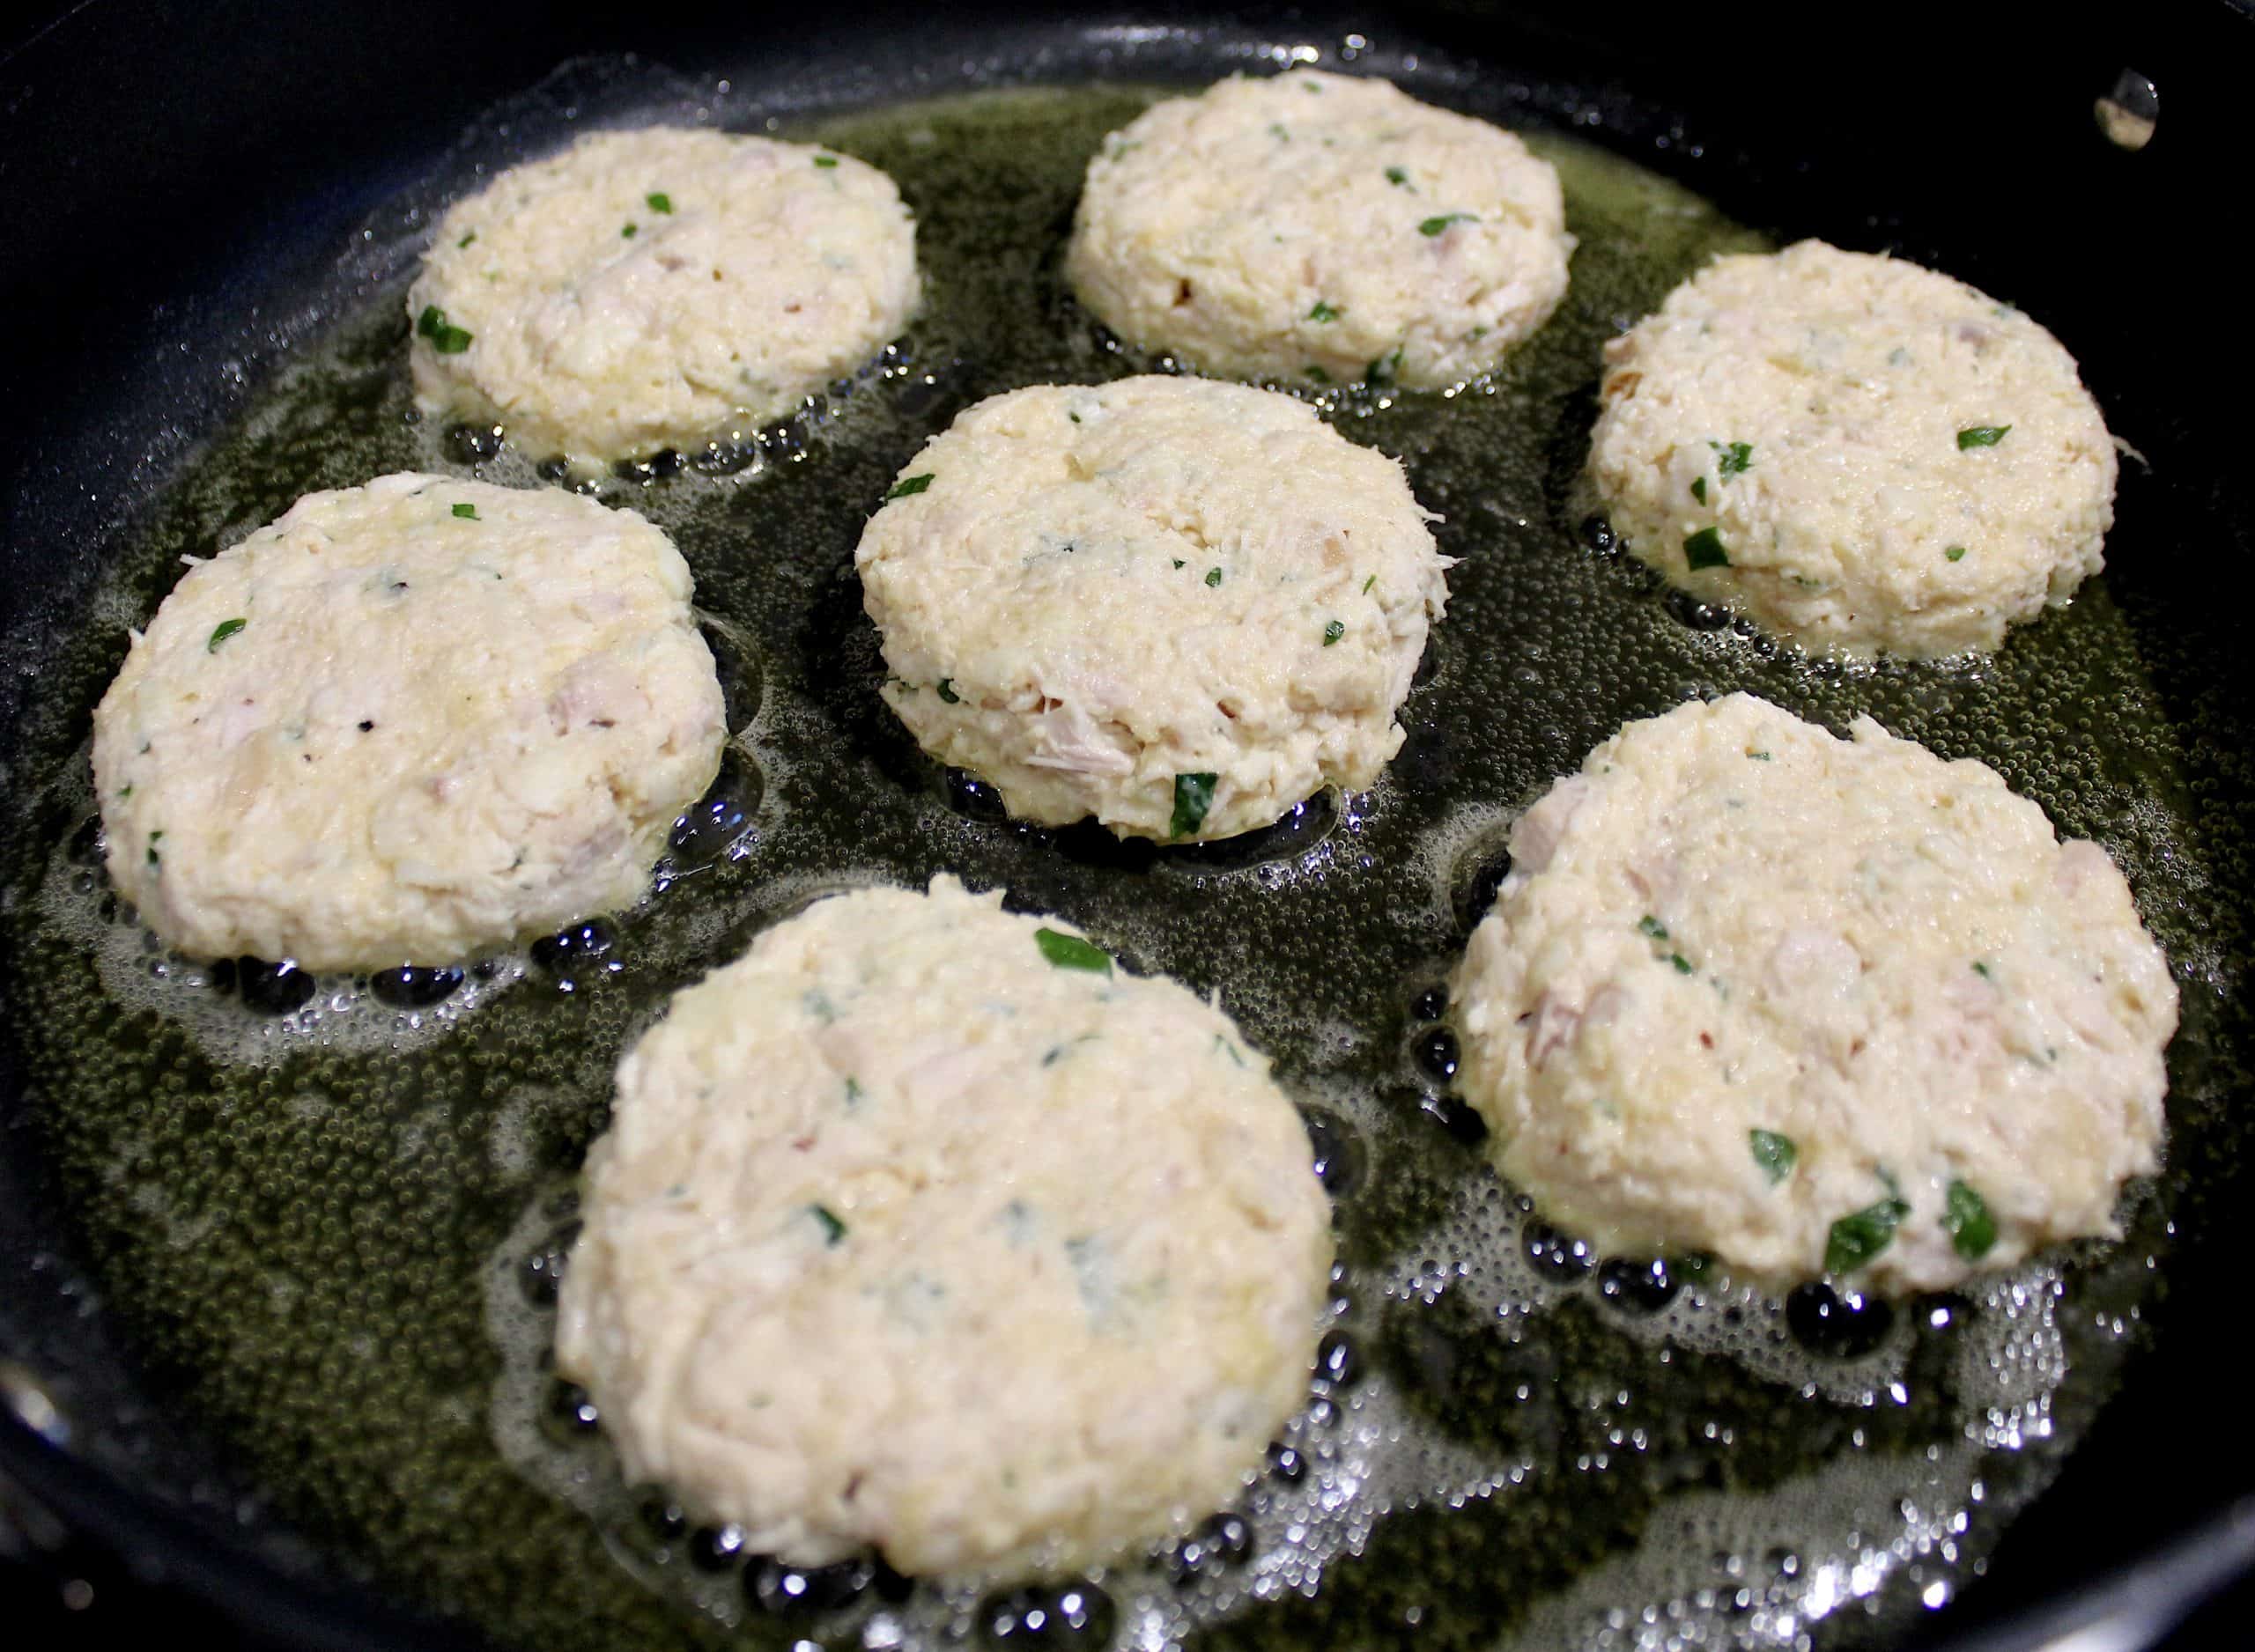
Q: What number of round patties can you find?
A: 7